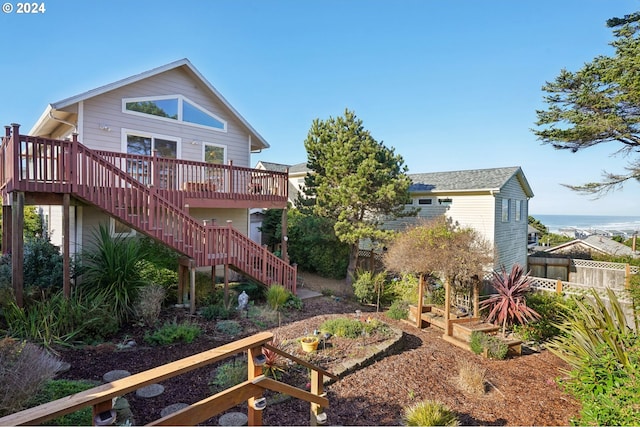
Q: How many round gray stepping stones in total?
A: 4